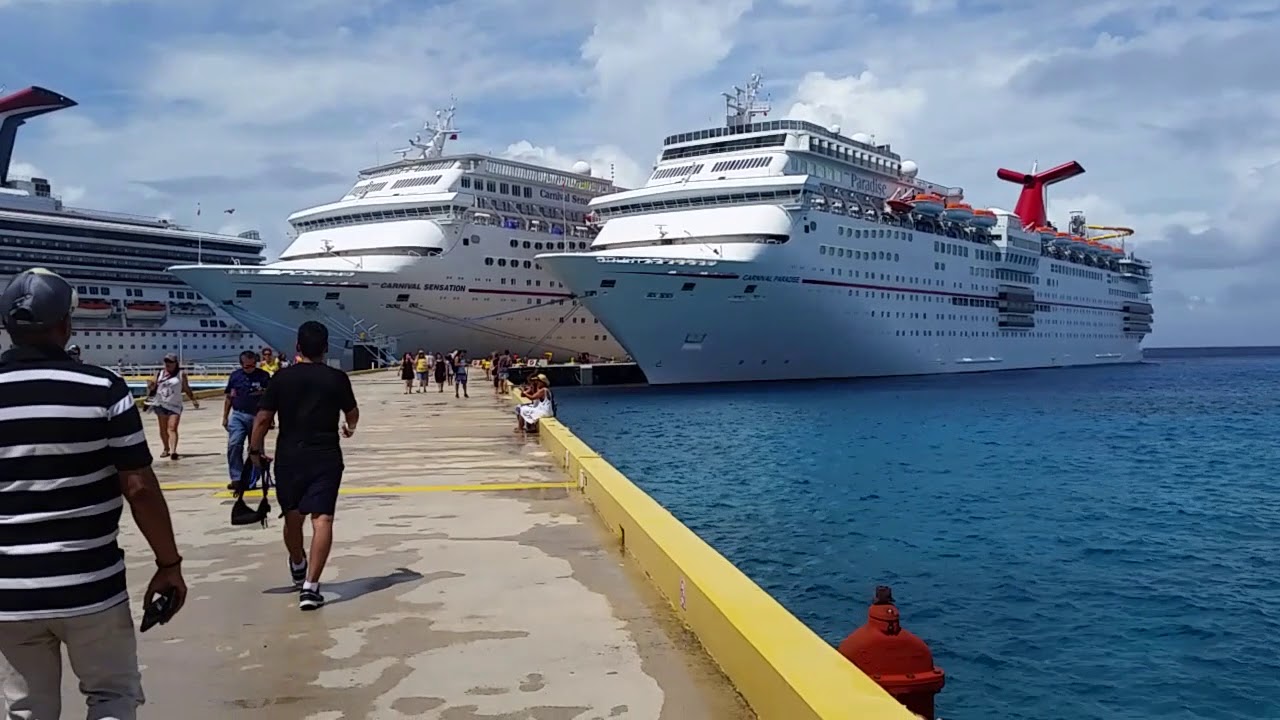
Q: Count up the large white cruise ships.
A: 3